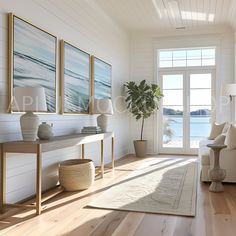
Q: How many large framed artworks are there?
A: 3